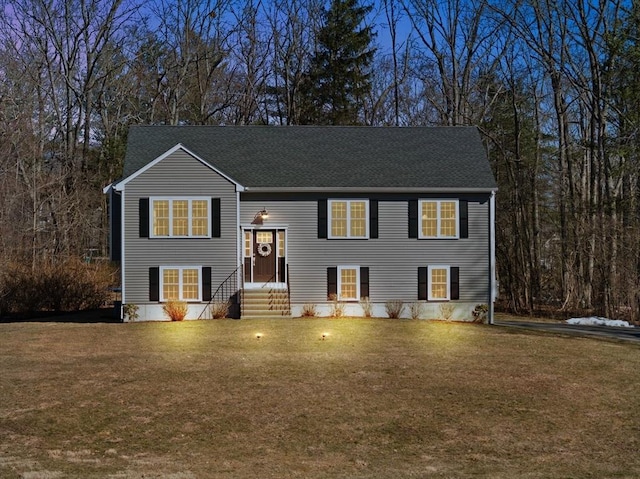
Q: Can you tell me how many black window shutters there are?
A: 12